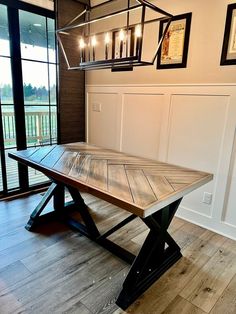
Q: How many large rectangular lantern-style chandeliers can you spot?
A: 1